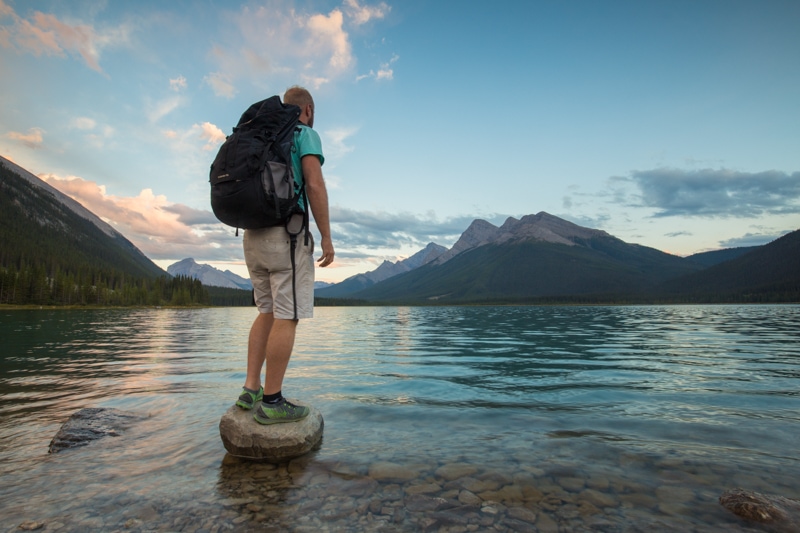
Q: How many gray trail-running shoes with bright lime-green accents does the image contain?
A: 2